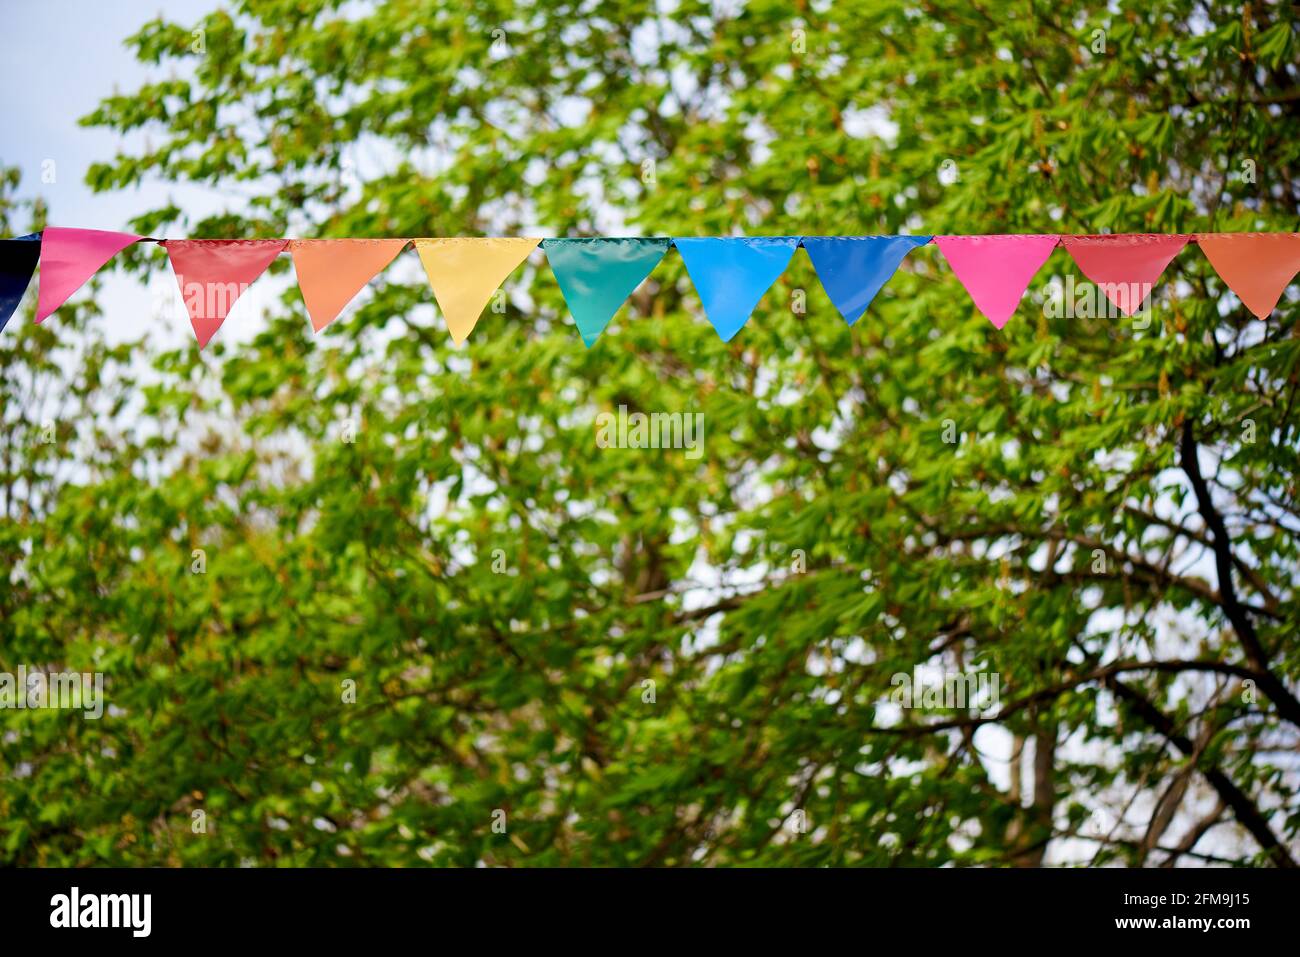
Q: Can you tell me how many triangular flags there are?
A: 11